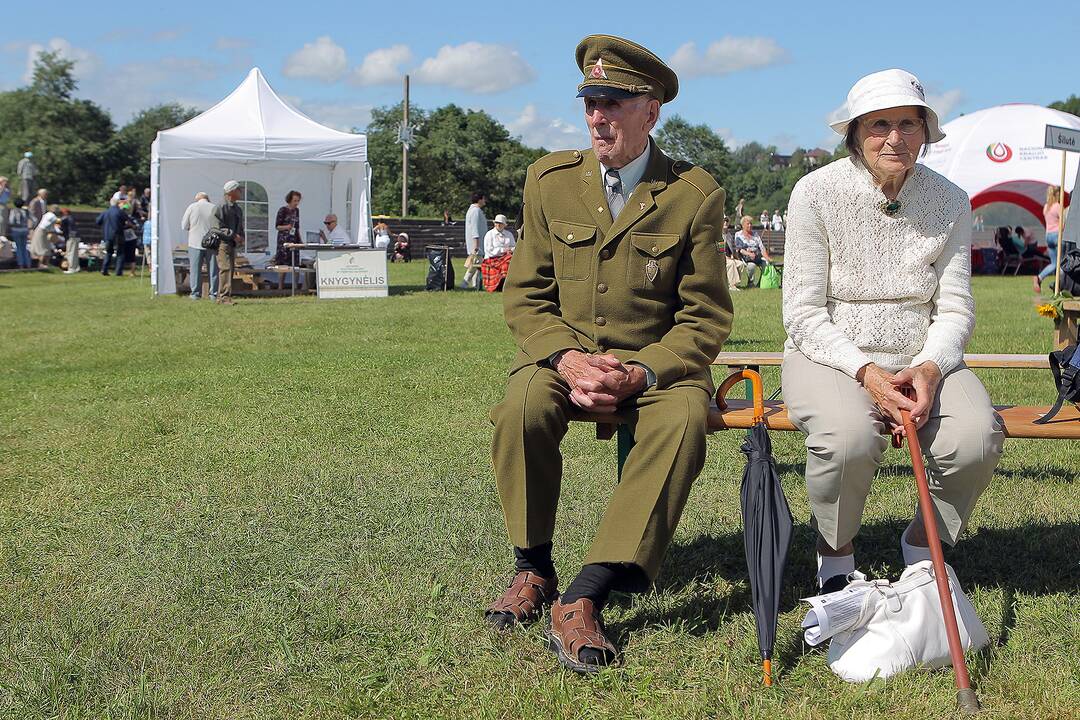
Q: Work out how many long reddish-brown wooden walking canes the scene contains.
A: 1